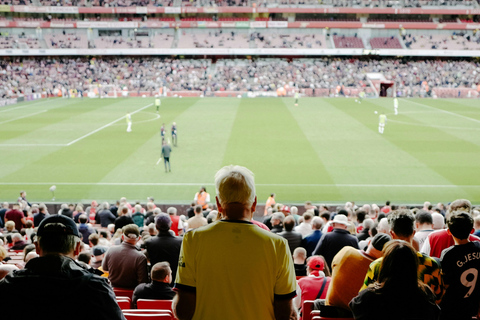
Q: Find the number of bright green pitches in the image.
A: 1